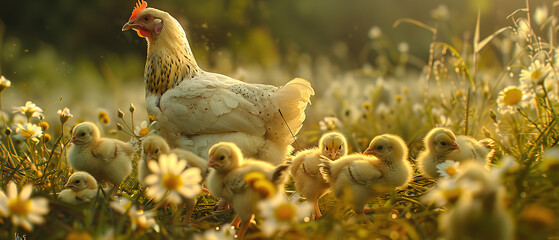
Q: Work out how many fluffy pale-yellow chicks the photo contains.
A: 8